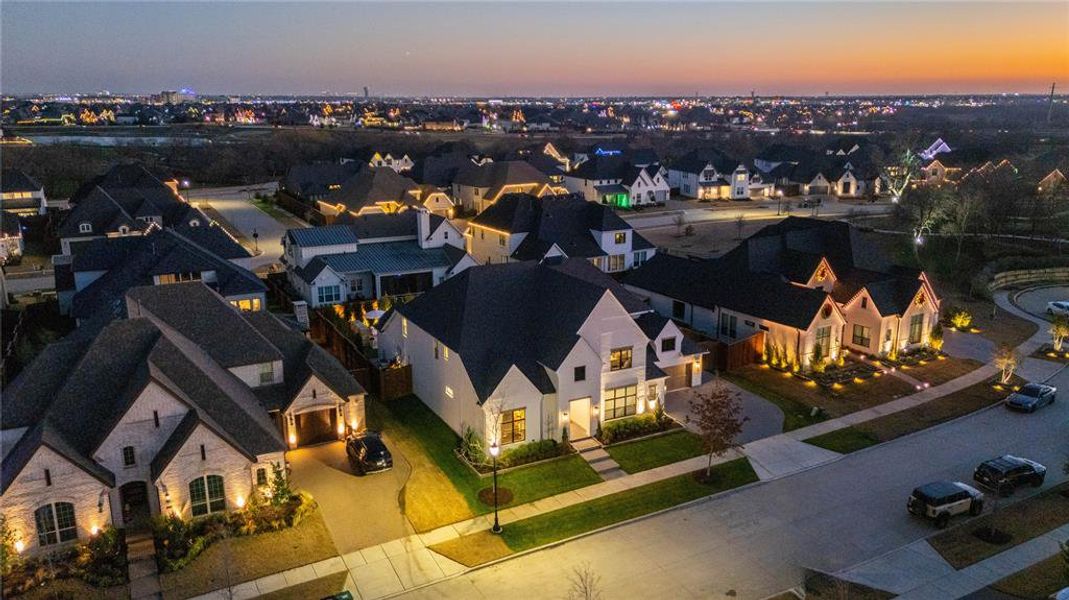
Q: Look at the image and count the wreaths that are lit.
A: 2